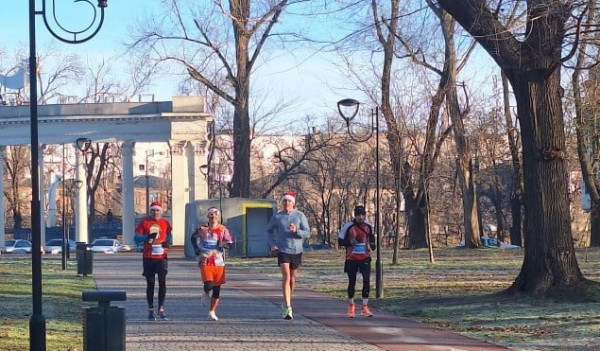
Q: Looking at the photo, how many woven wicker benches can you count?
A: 0